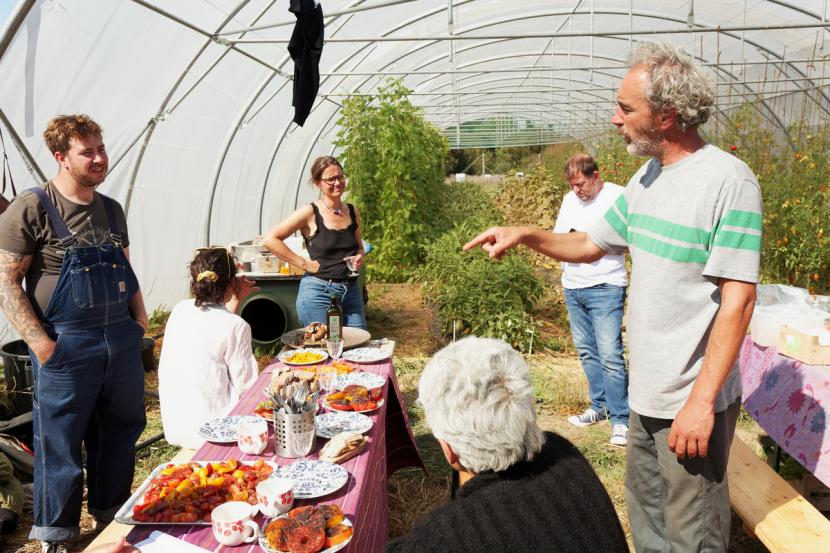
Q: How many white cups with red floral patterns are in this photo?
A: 3